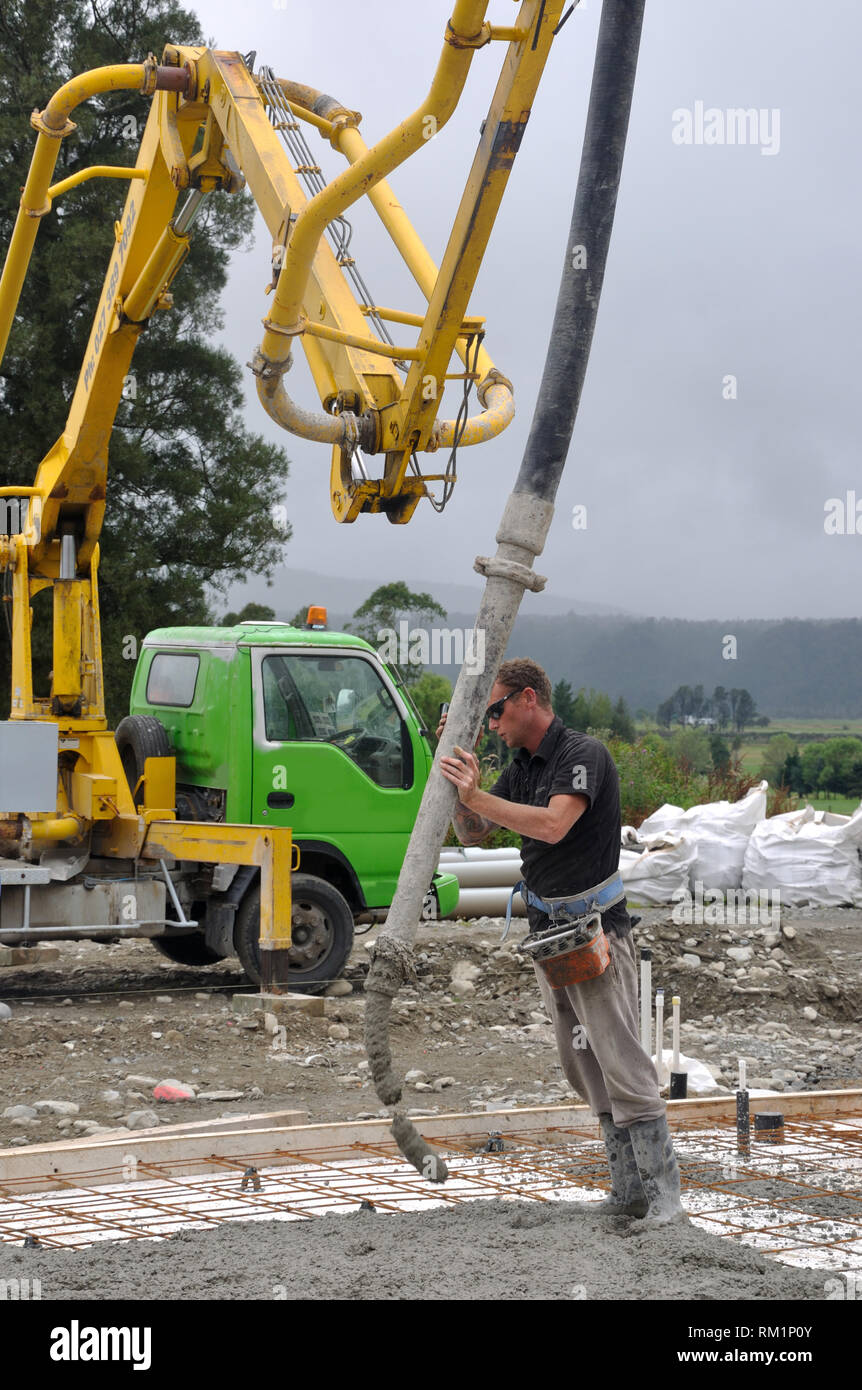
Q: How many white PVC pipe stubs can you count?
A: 4